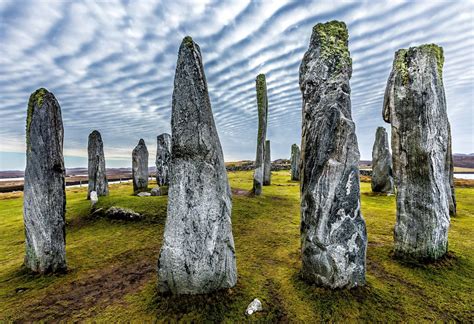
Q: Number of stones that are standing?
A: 12